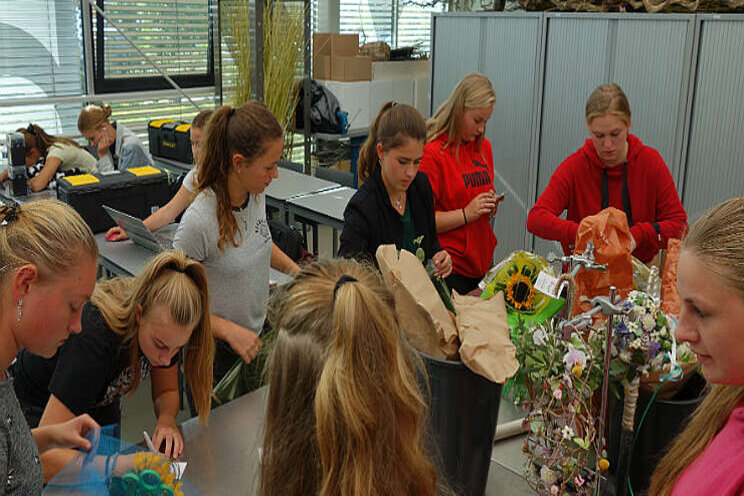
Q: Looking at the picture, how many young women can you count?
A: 11